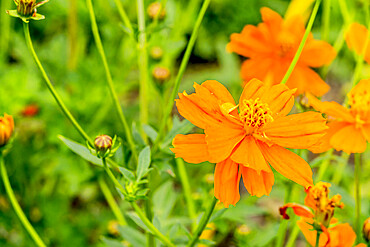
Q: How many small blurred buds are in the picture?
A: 3